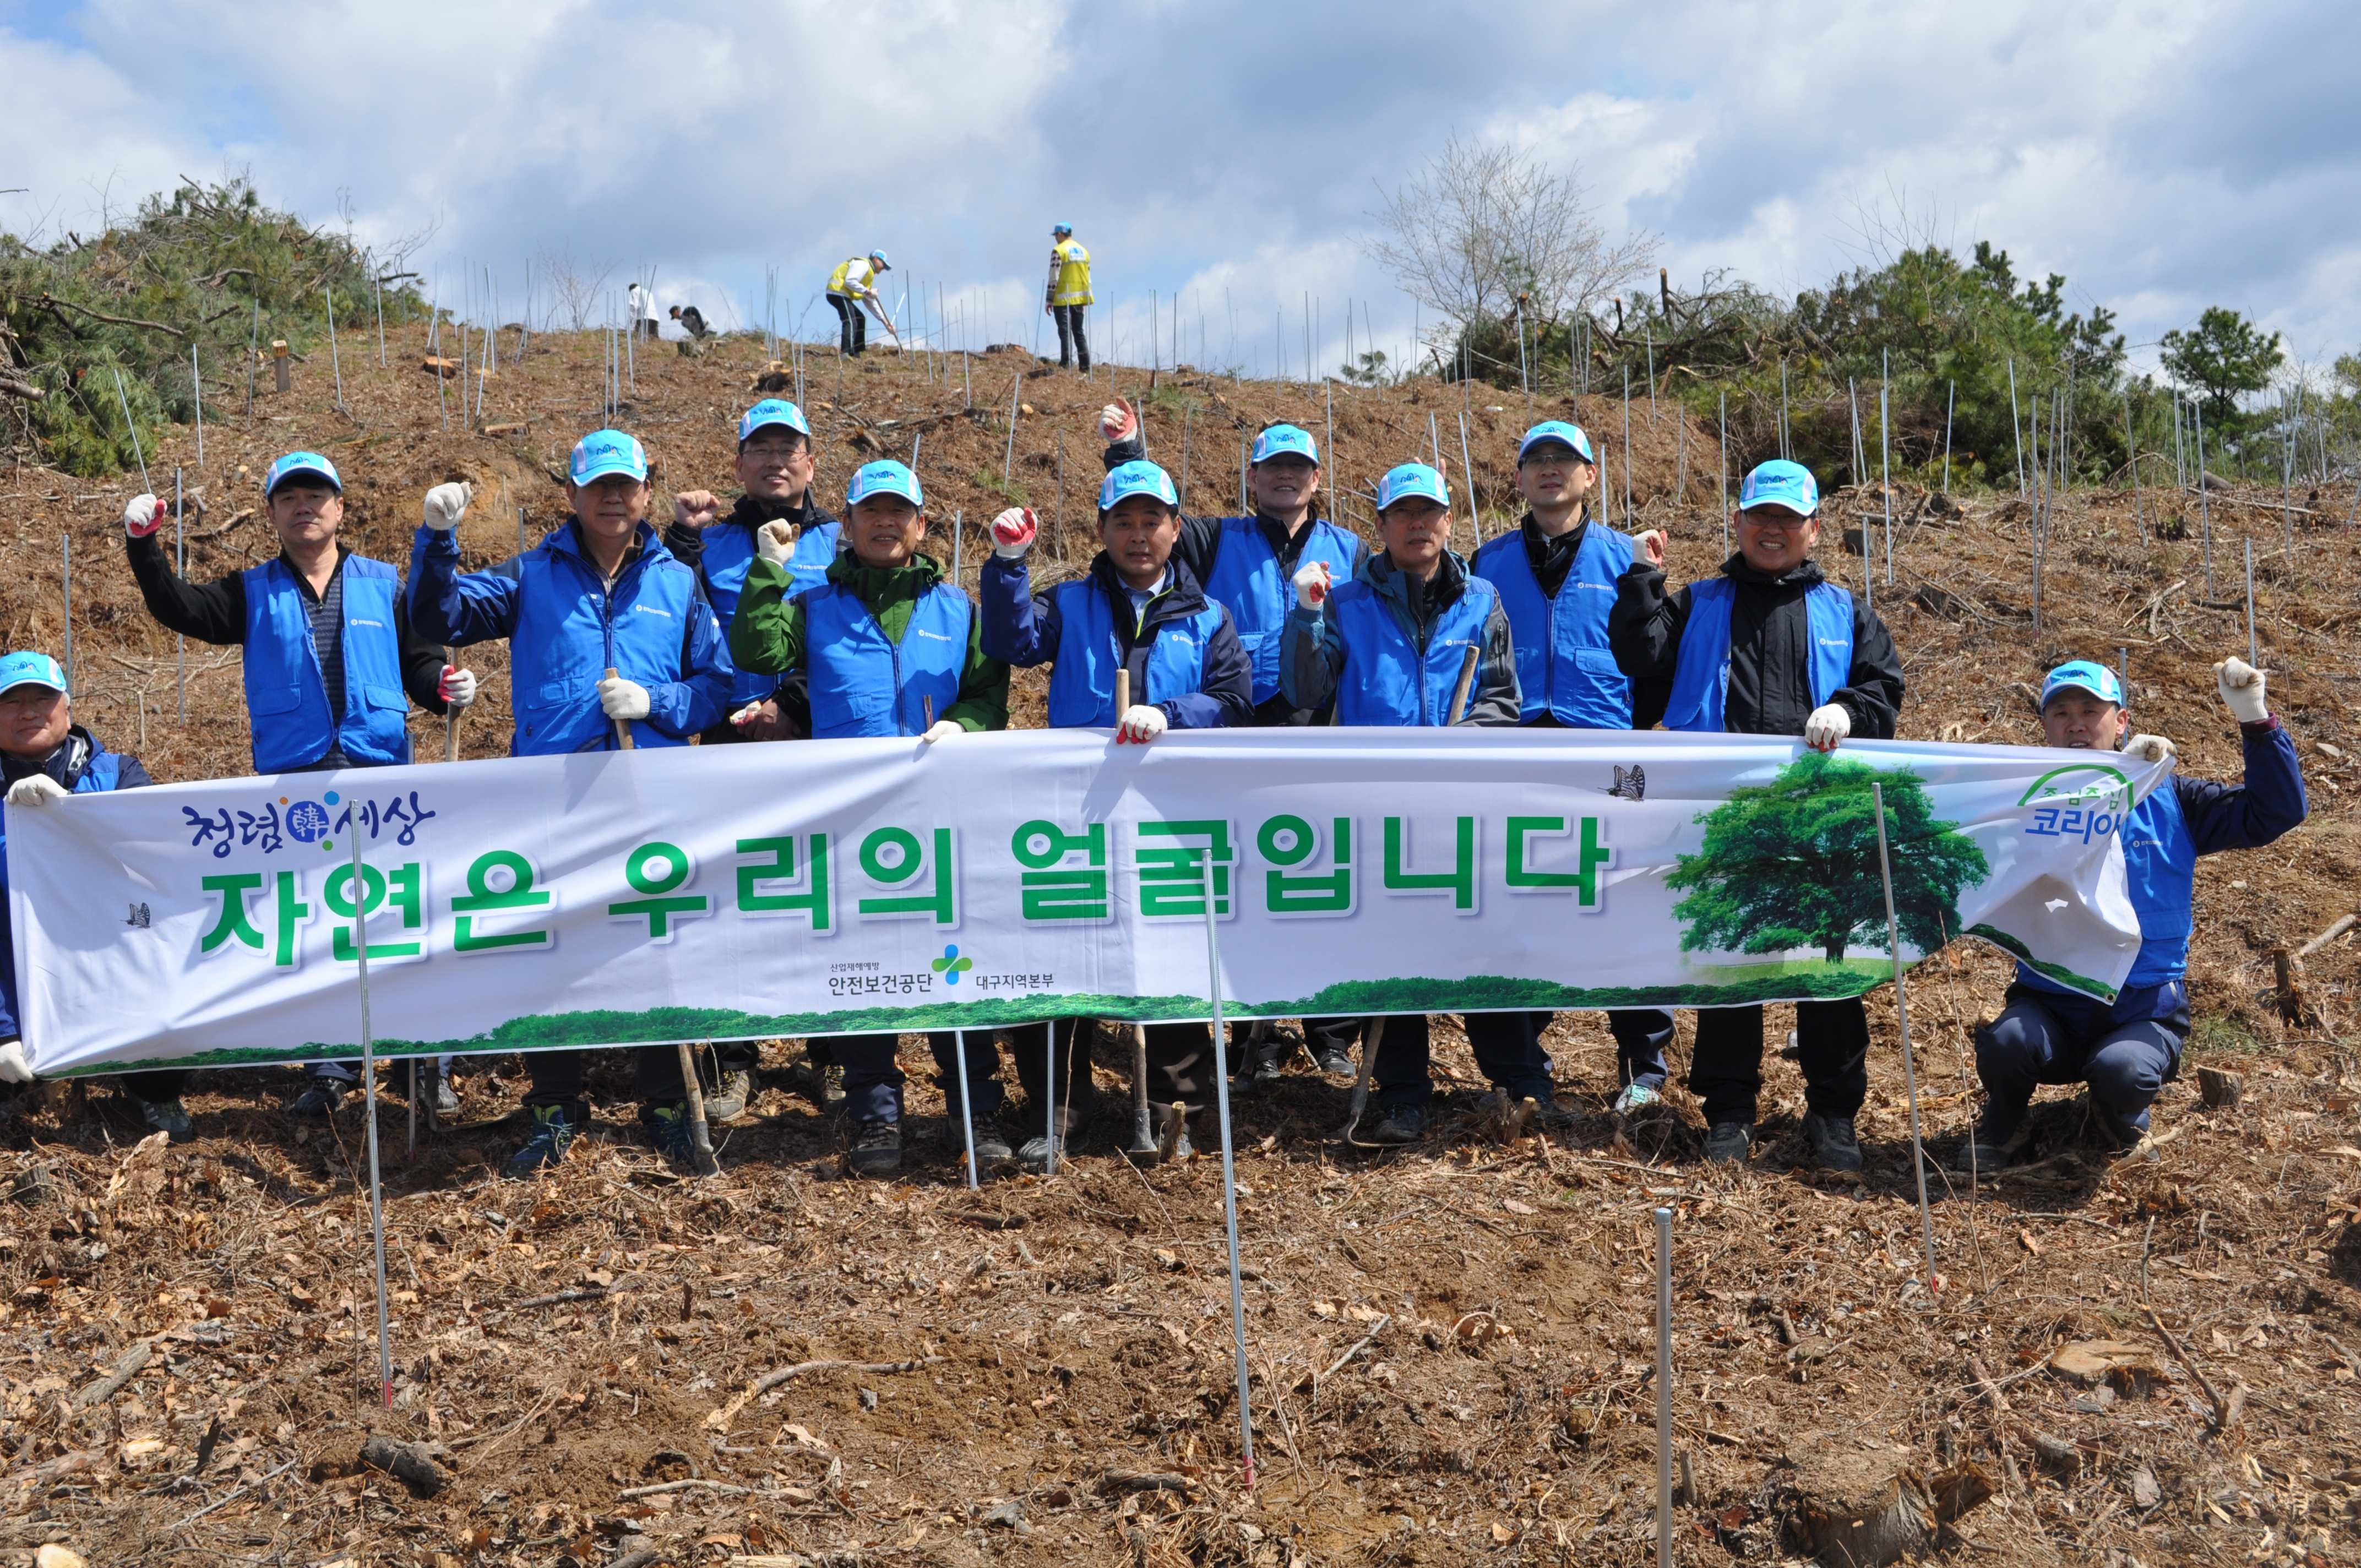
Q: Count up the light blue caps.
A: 13